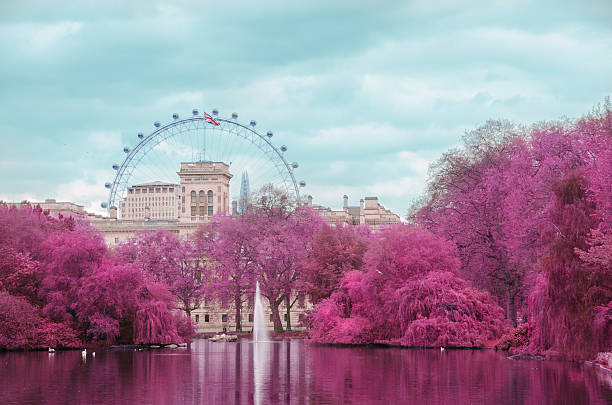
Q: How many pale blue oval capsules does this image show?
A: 15